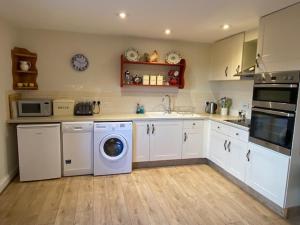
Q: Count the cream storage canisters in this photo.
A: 3